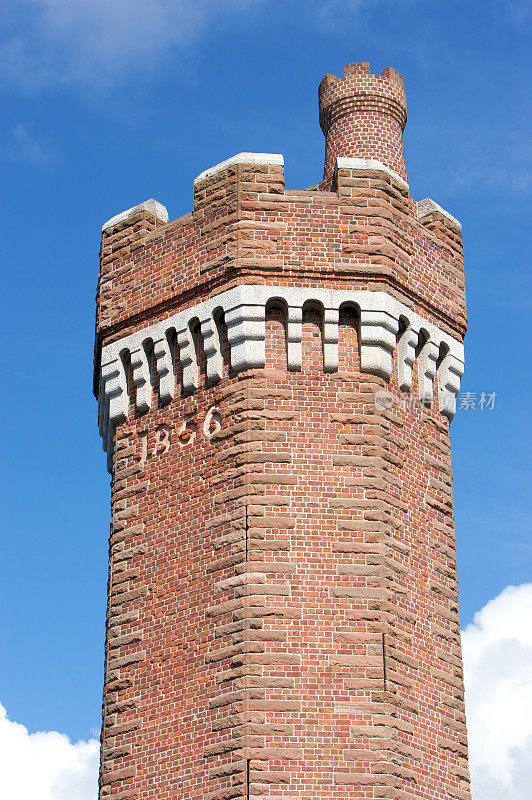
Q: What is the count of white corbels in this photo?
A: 12